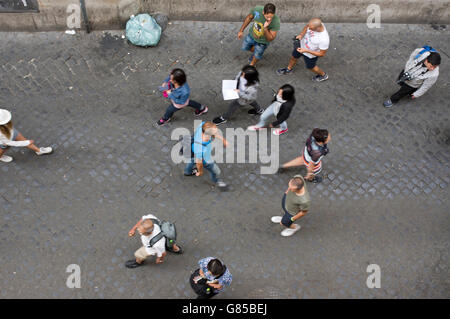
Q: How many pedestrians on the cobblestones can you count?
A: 12